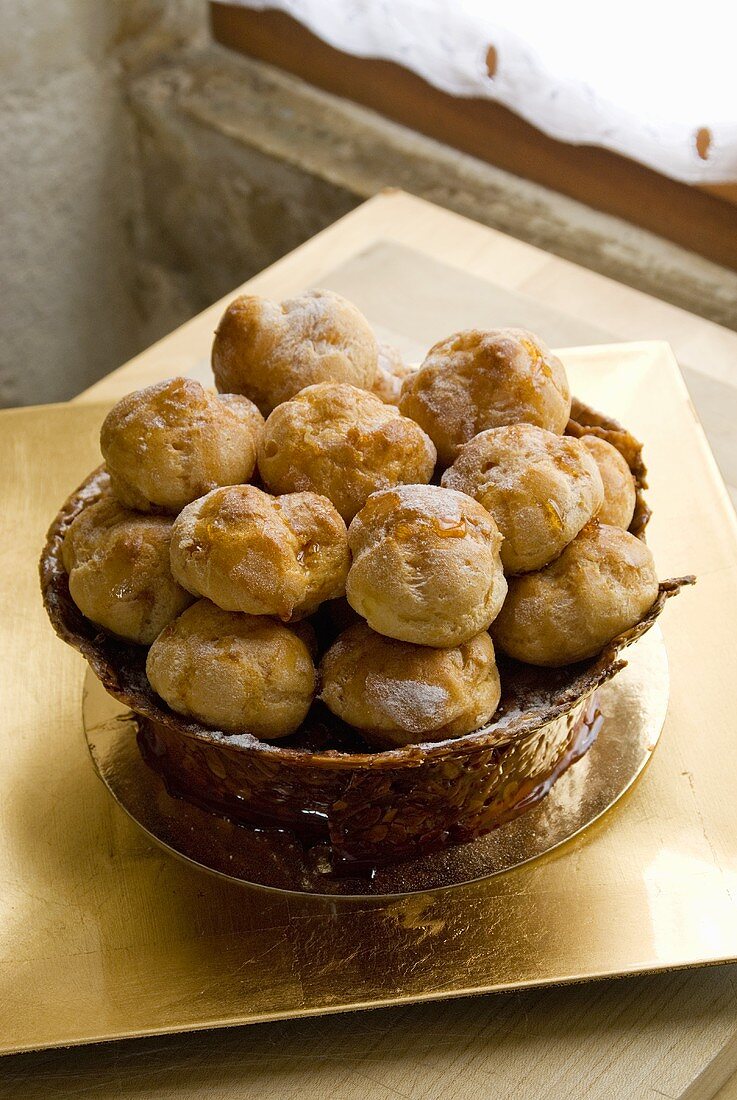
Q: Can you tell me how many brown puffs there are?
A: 13